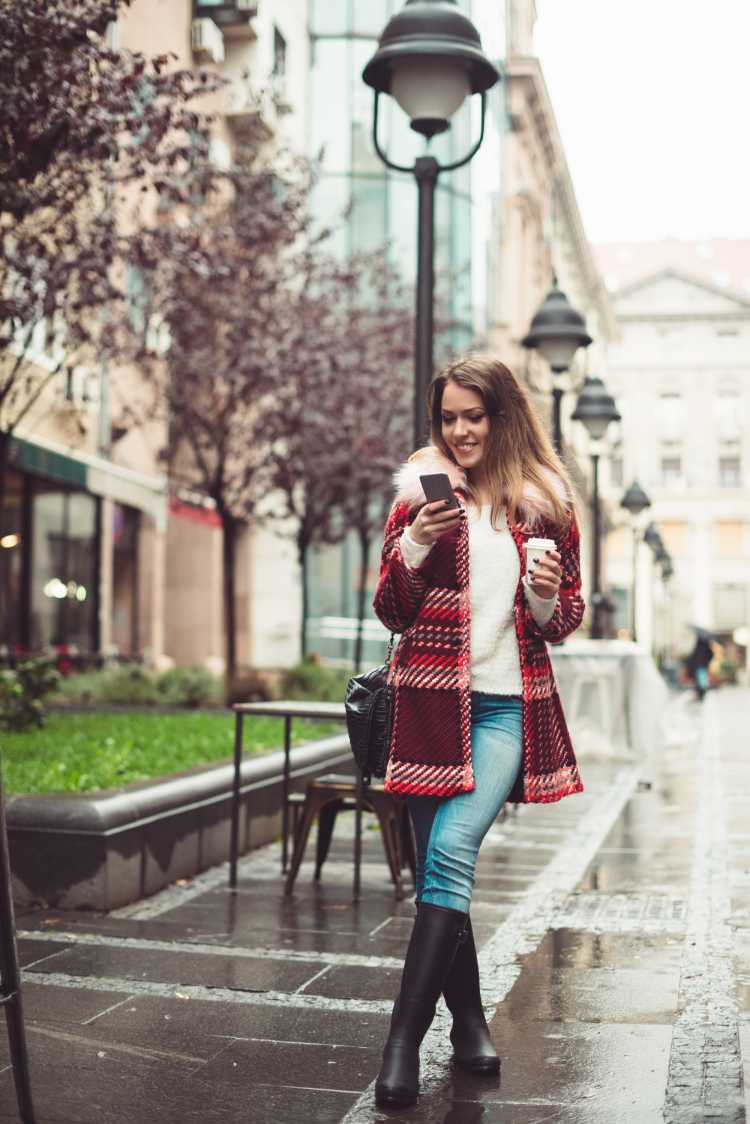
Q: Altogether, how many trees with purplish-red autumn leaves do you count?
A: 4